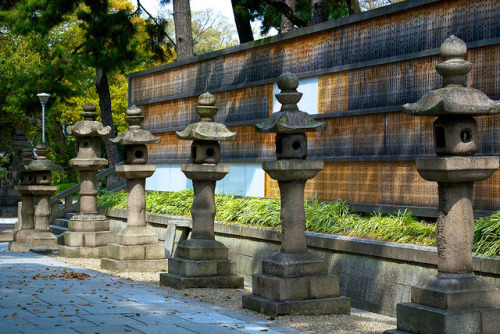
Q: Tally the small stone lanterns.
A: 7